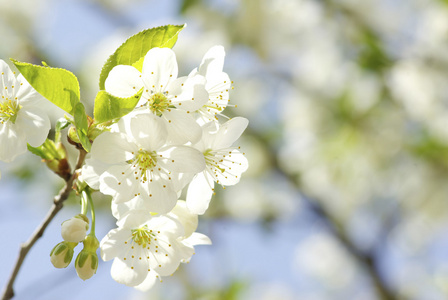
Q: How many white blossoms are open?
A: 6